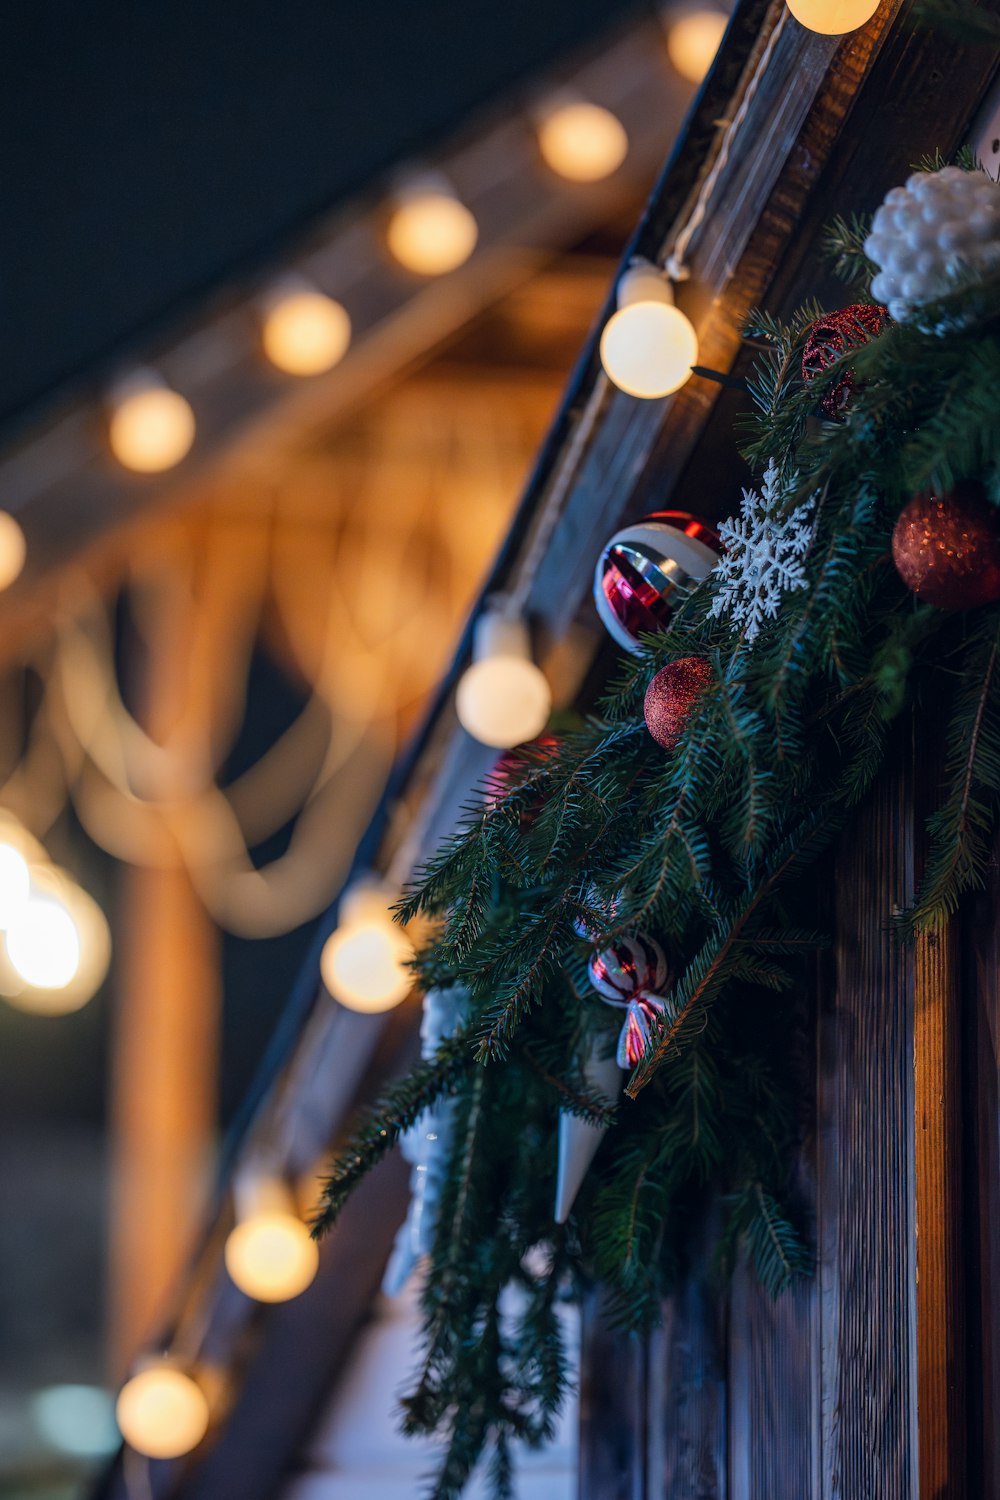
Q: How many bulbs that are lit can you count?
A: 14